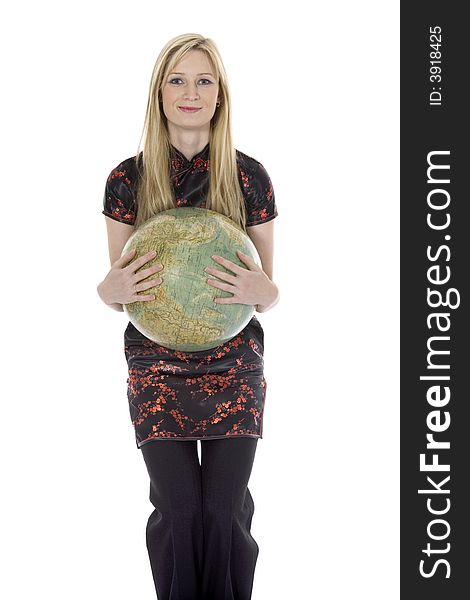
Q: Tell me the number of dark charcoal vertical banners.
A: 1